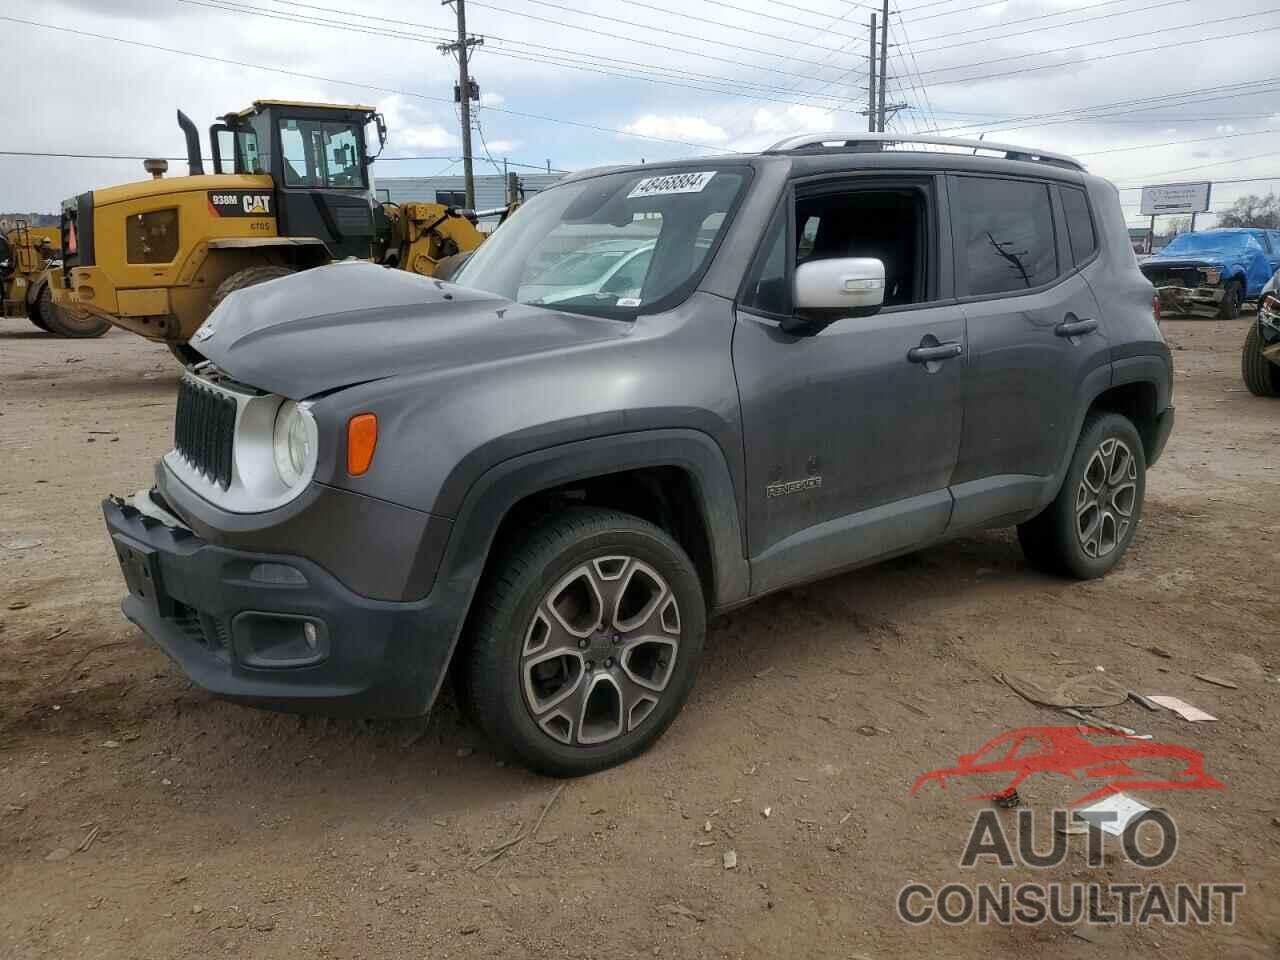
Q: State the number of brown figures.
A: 0